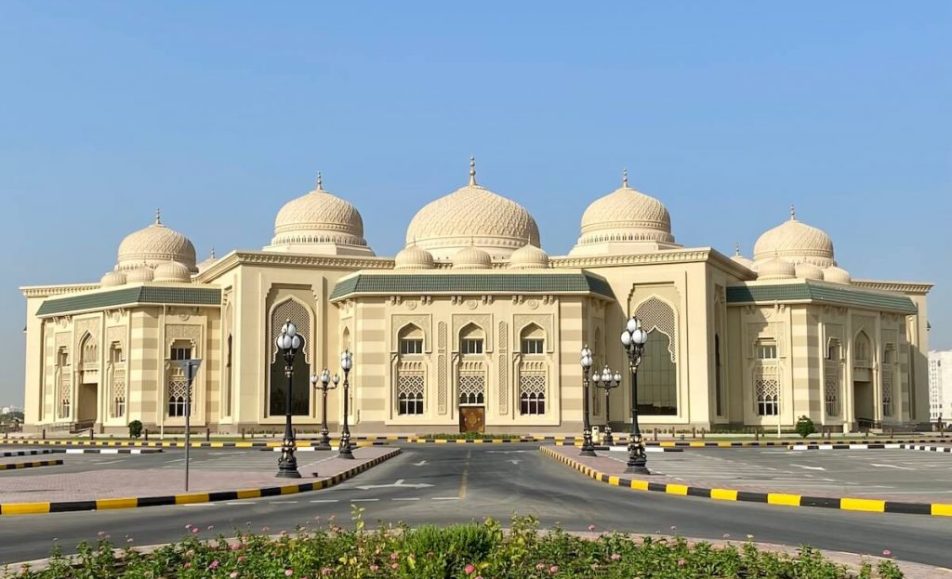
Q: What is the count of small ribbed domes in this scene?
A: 9